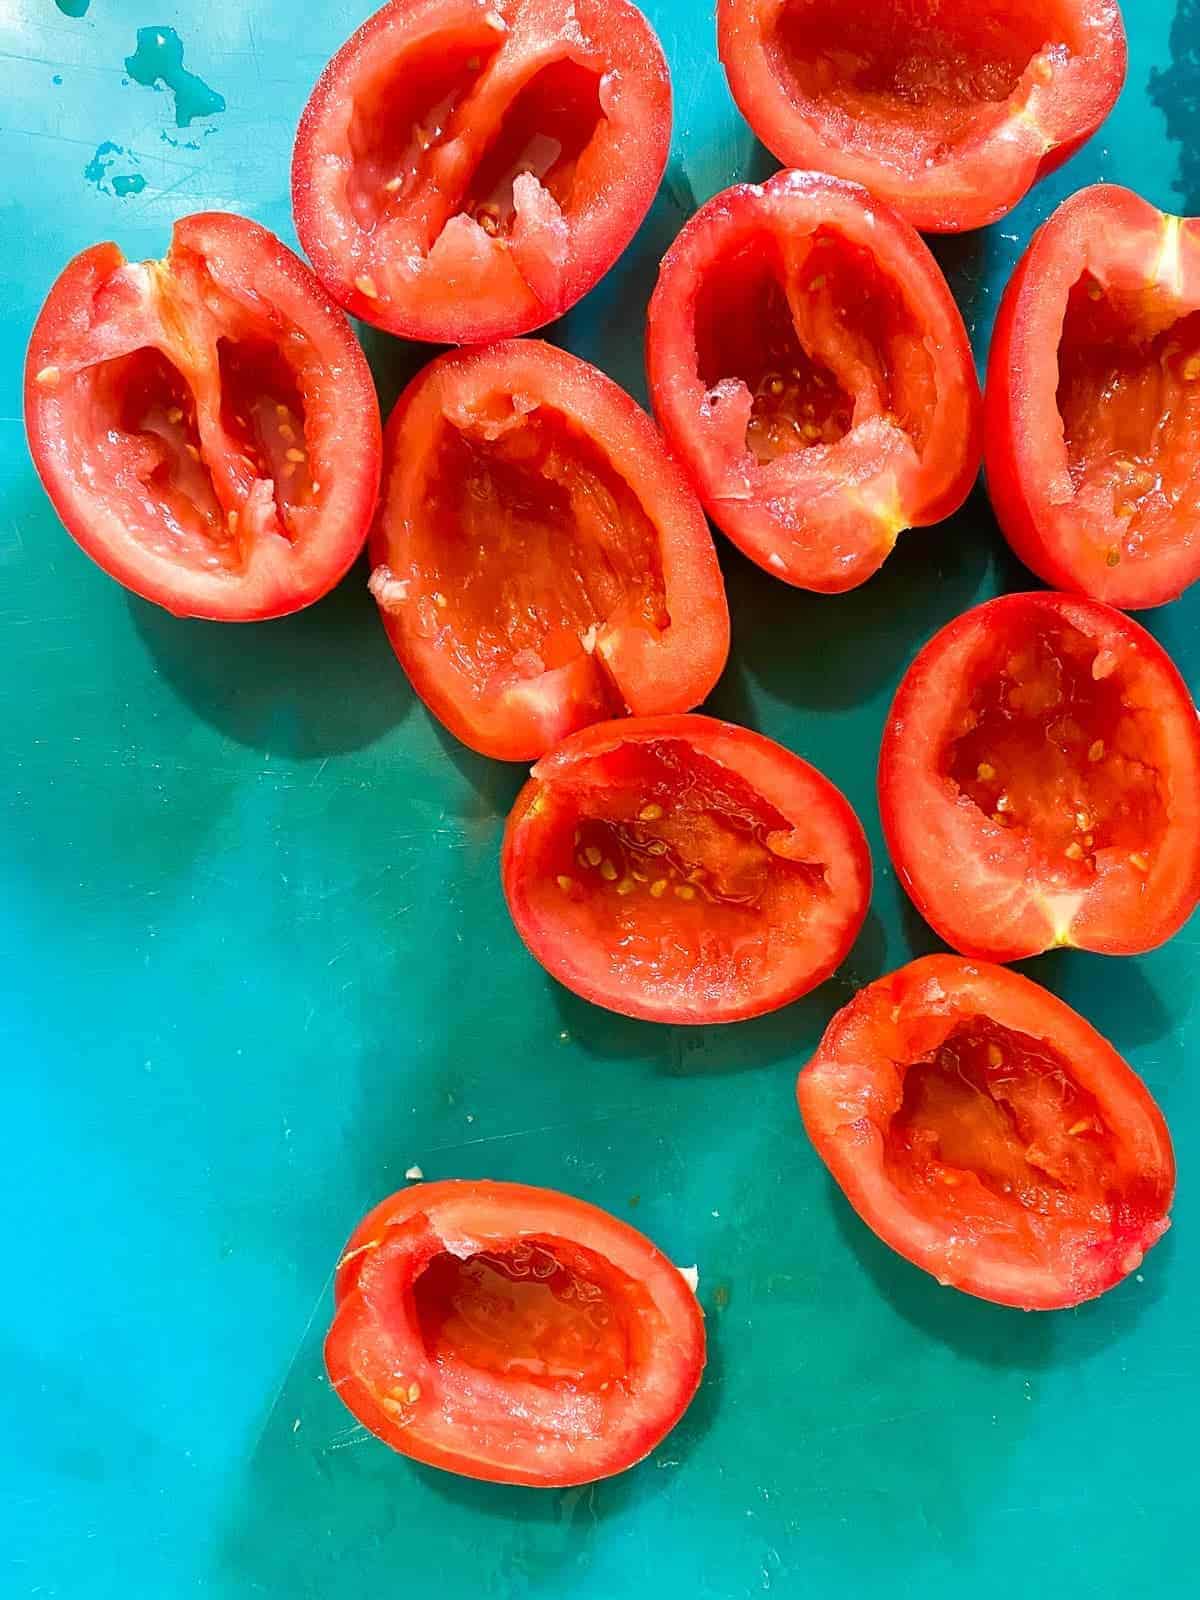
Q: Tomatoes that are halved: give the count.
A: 10